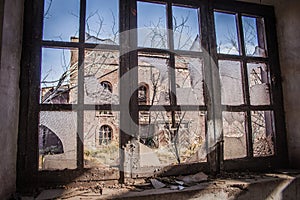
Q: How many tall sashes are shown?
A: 3